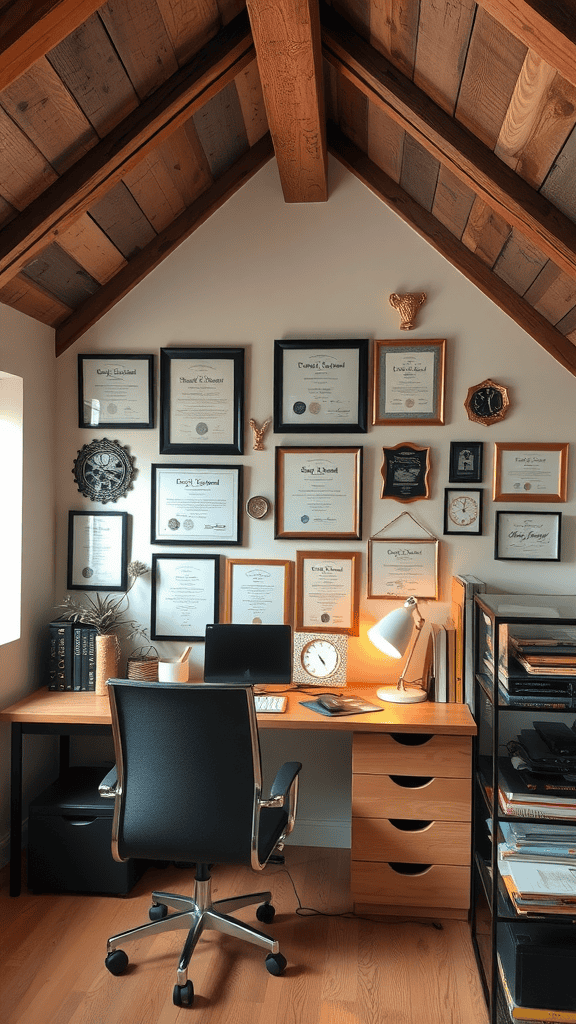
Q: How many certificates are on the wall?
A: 13